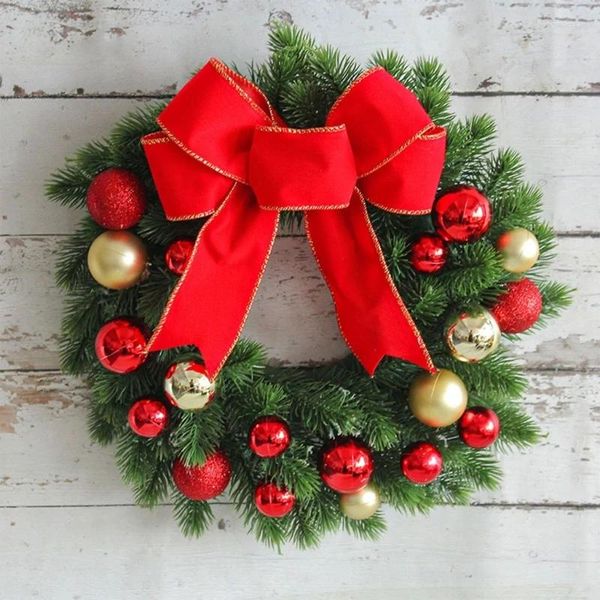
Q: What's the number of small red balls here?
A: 7